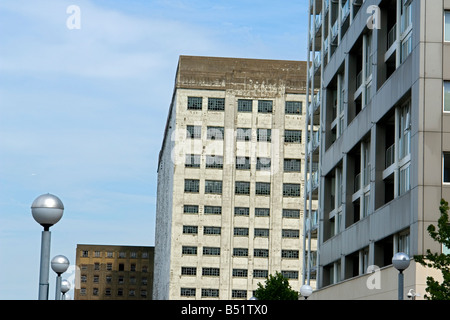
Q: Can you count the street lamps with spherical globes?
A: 5